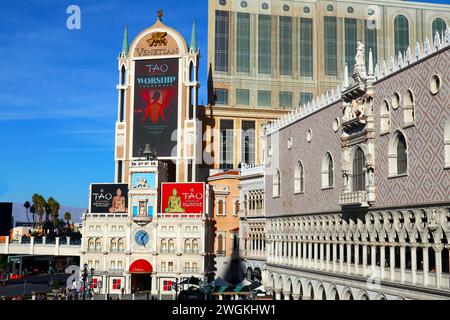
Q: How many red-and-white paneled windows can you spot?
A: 3